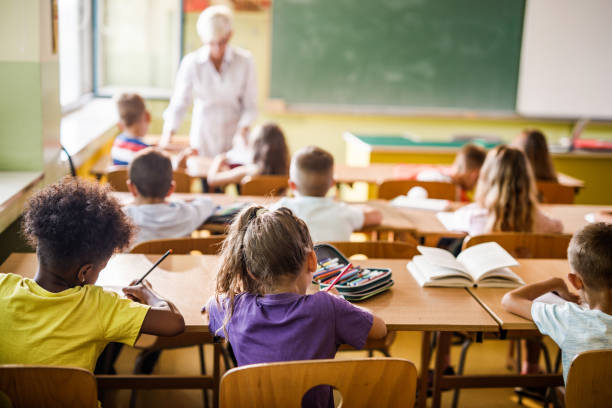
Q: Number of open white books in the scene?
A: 1